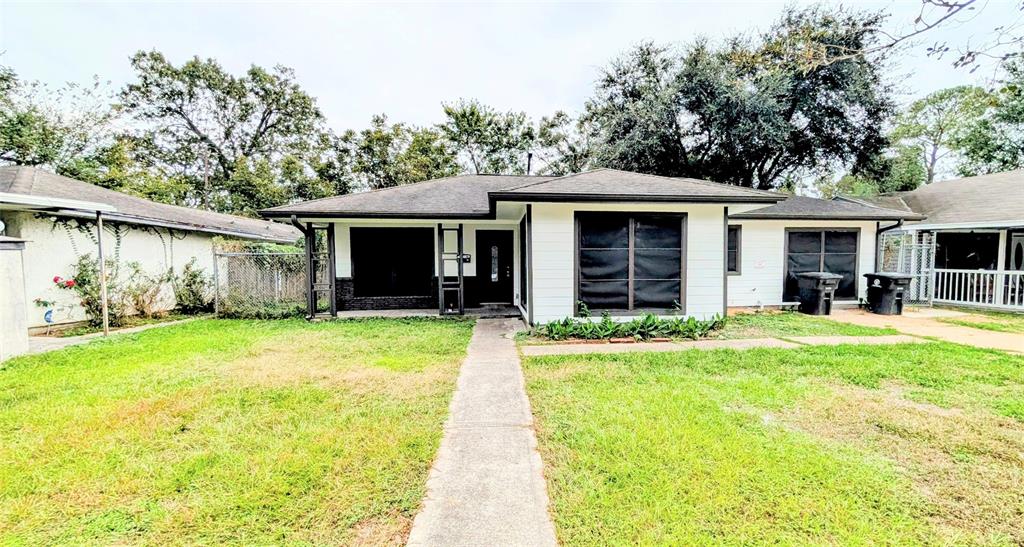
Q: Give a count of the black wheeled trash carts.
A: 2